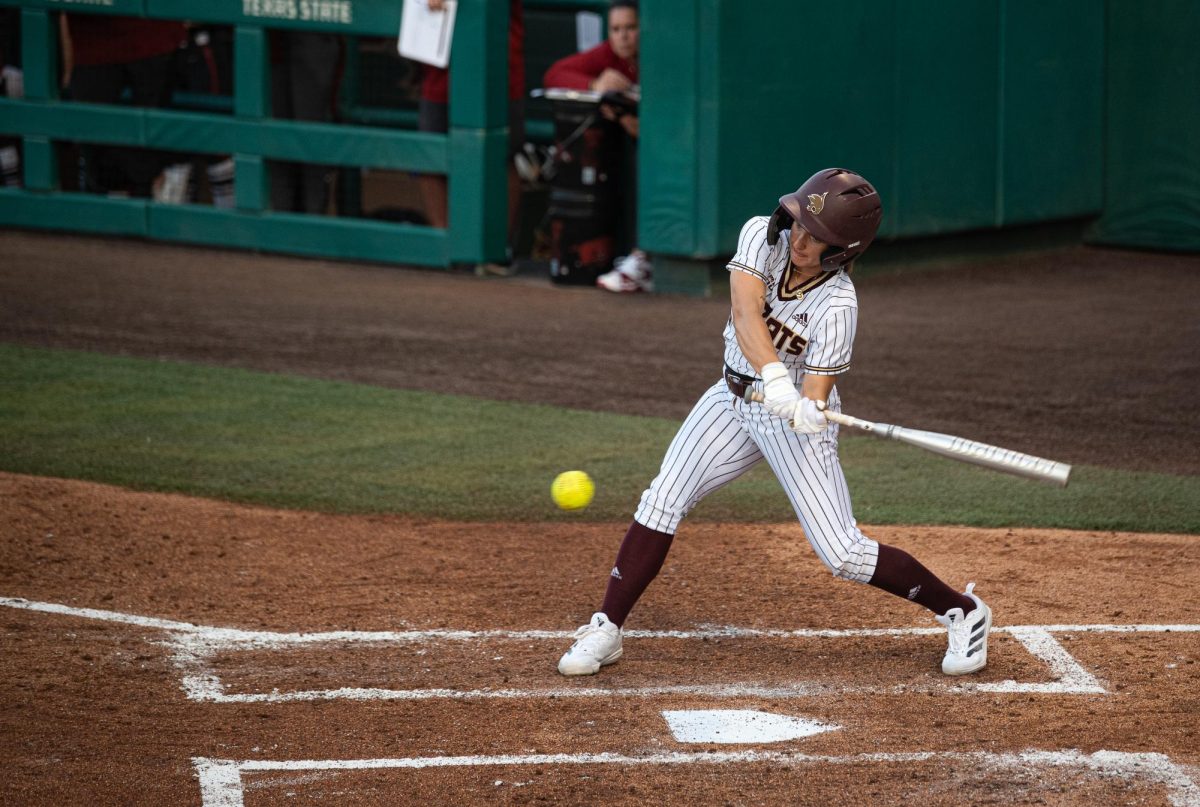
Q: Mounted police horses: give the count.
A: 0